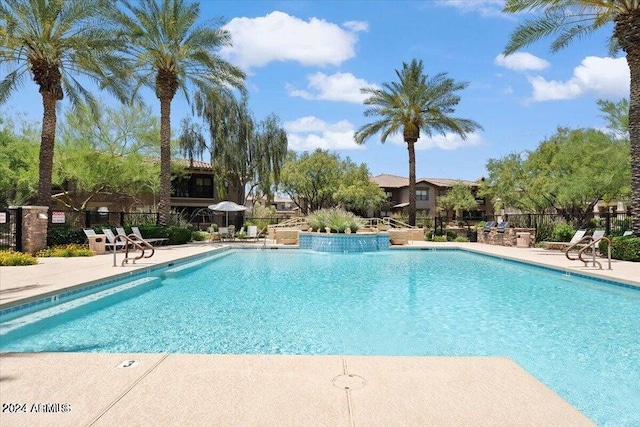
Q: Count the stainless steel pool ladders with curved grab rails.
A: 2